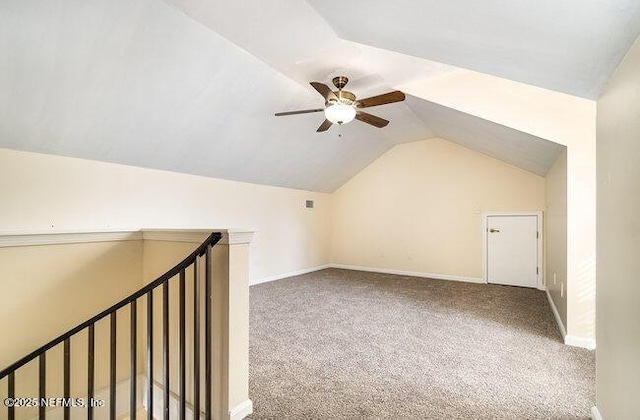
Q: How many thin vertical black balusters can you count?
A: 11